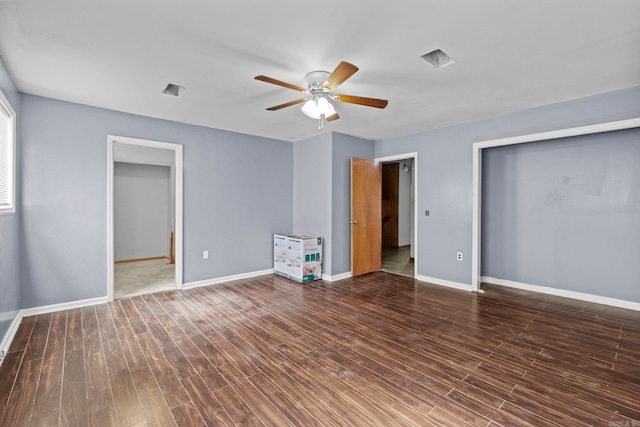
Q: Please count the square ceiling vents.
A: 2